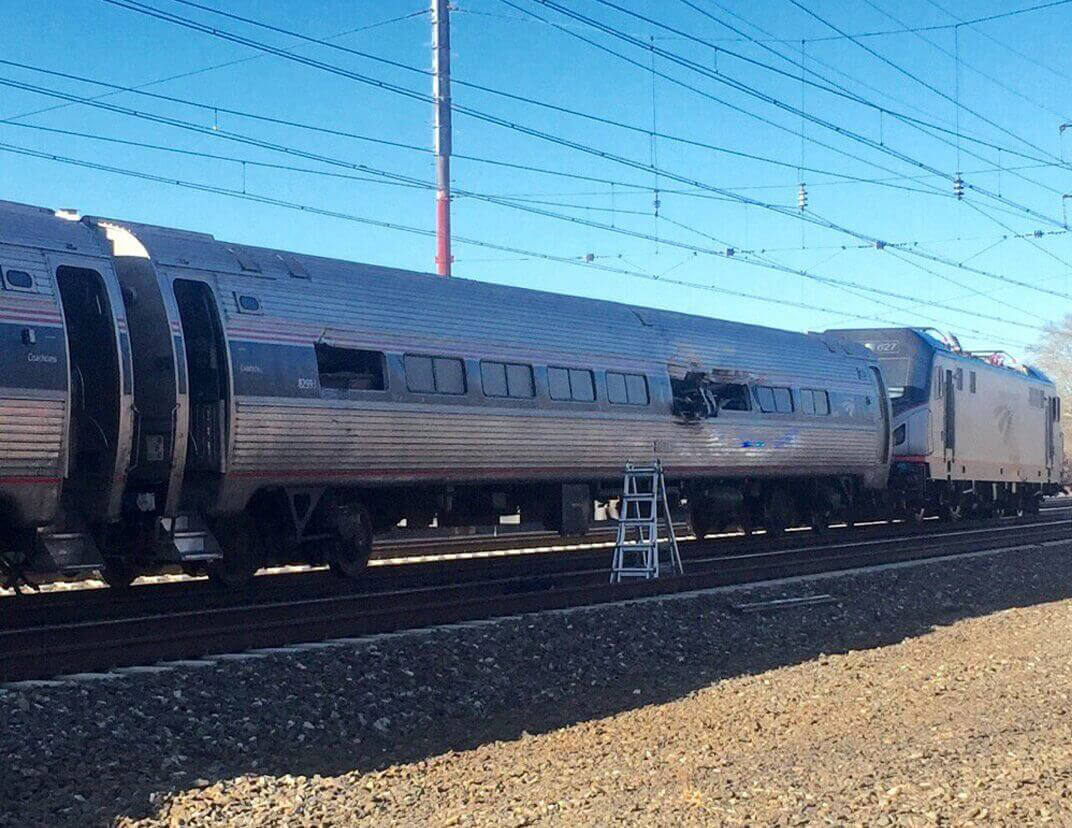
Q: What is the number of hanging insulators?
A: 3